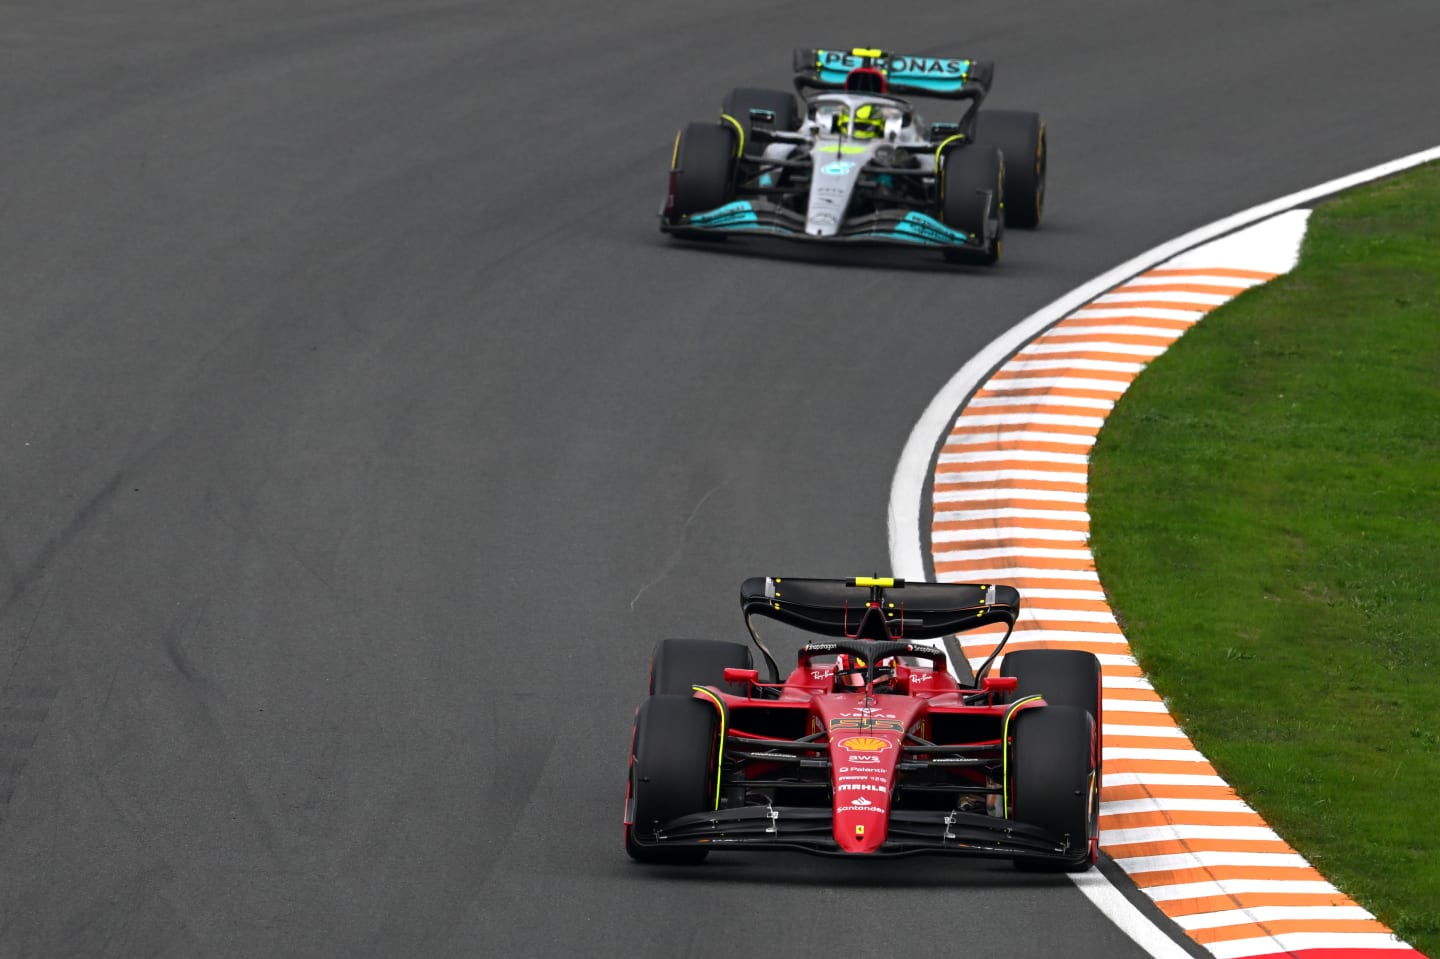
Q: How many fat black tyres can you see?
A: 8